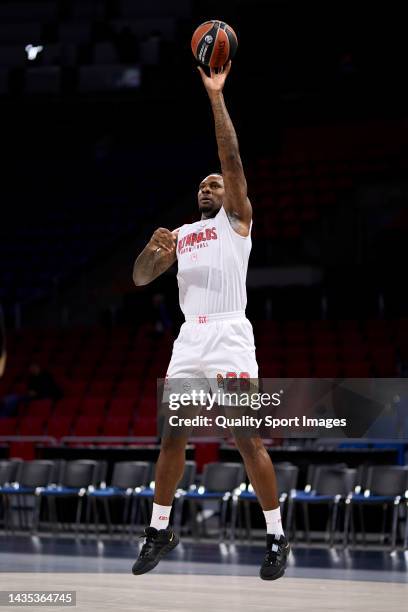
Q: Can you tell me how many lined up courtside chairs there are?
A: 9